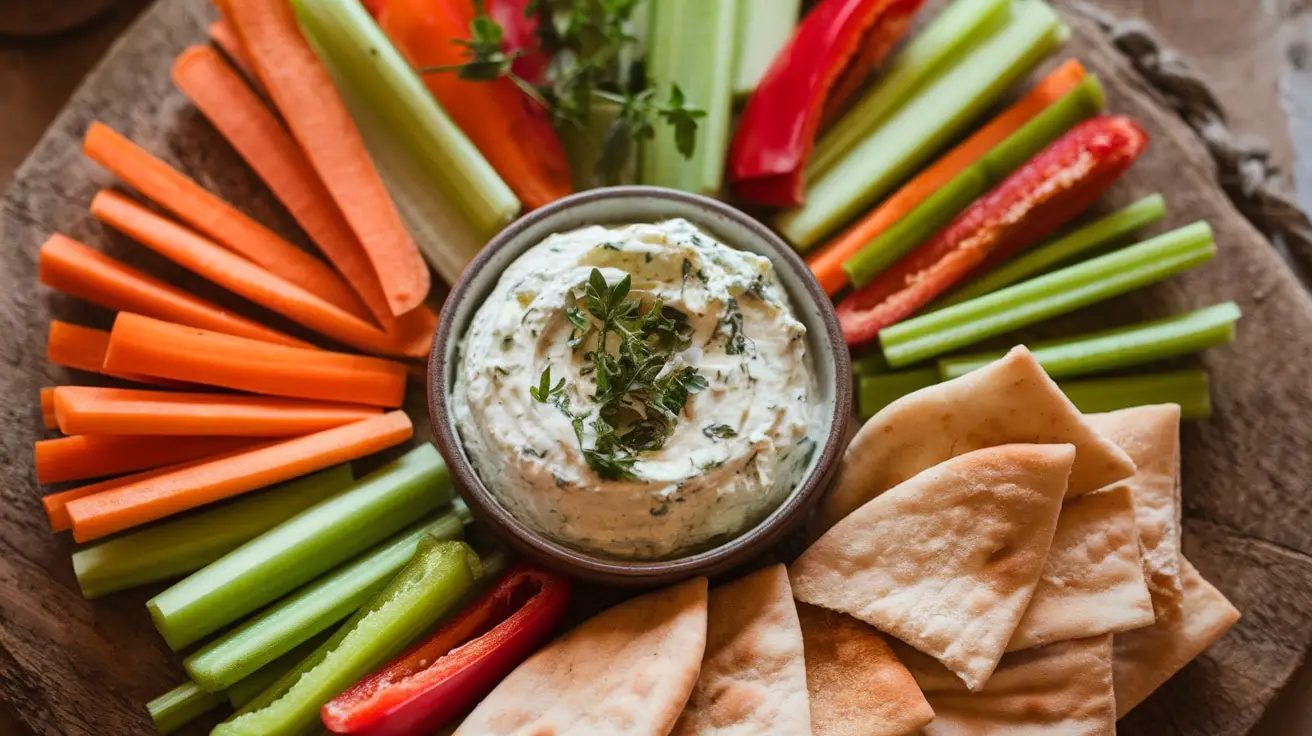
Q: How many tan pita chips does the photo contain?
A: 9